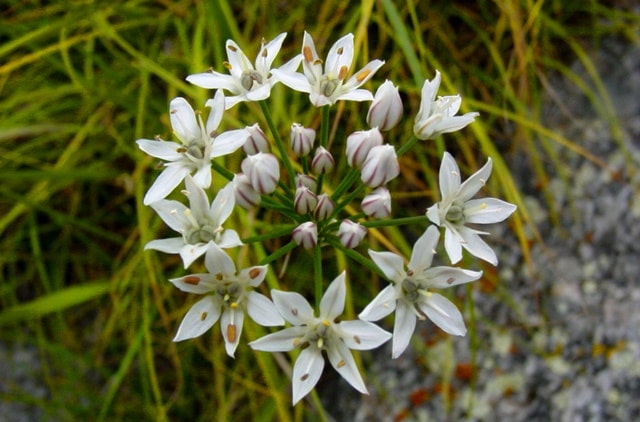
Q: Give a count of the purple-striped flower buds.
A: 14